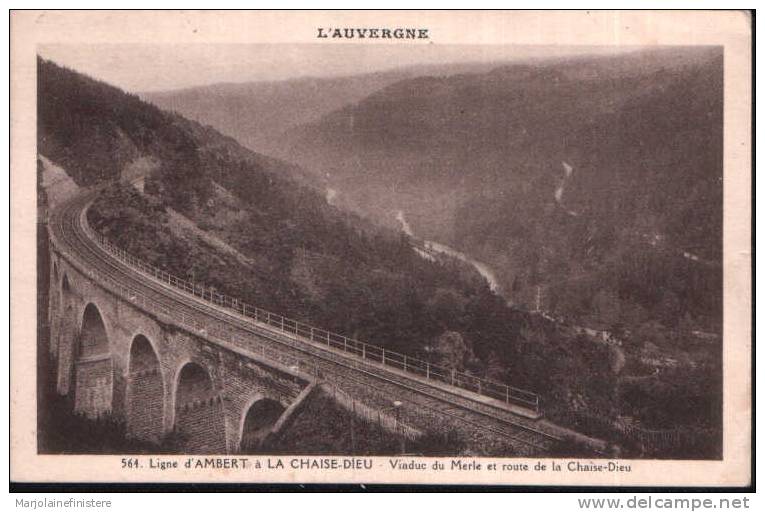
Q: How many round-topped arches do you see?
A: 6